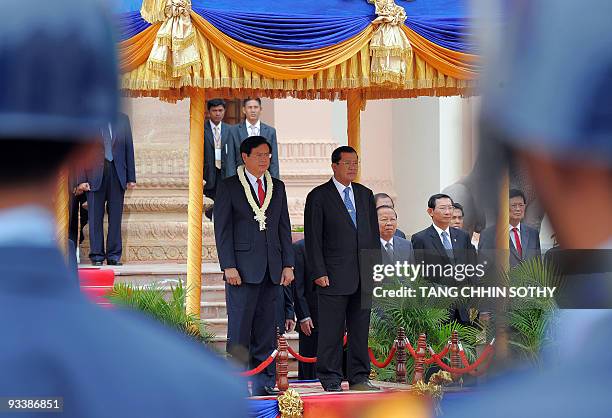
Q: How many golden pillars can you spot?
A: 4